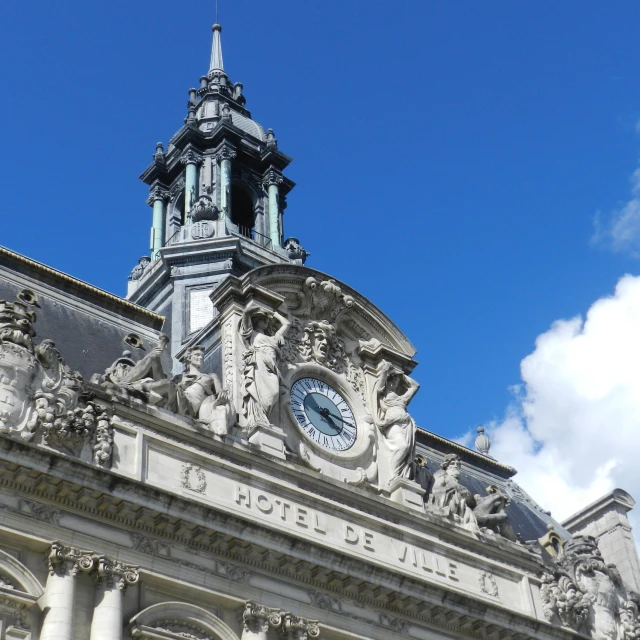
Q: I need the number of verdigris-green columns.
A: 4